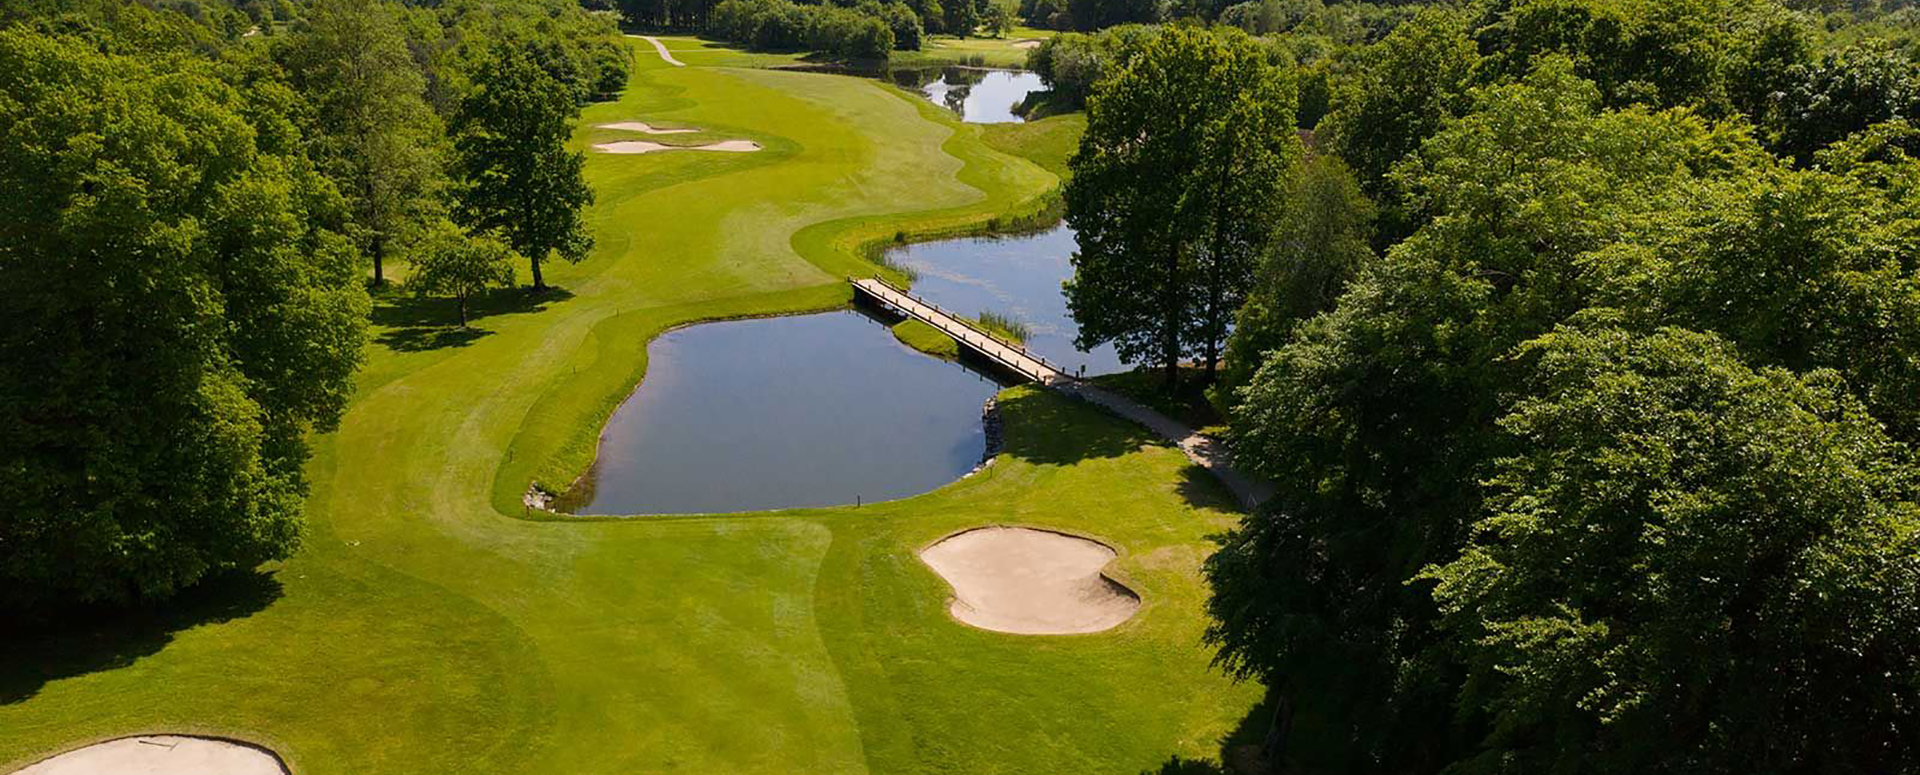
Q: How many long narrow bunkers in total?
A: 2